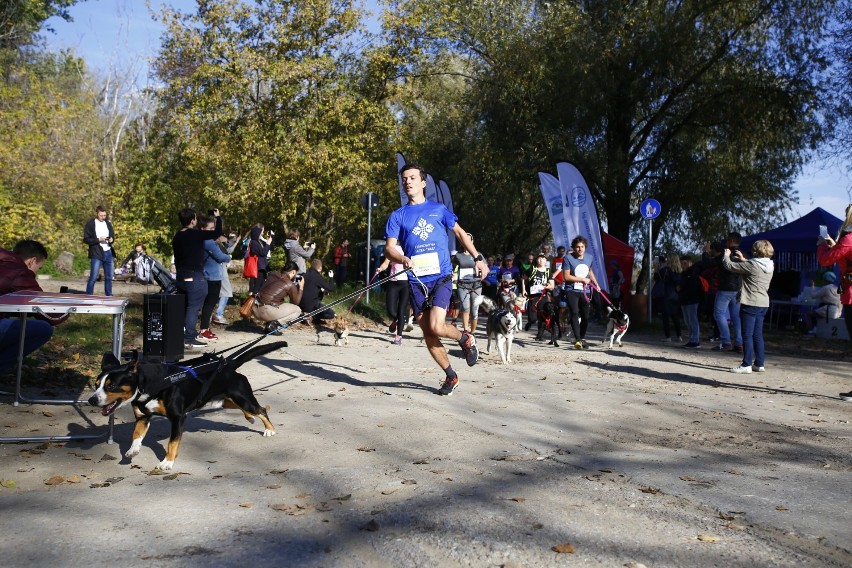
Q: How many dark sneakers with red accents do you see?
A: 2